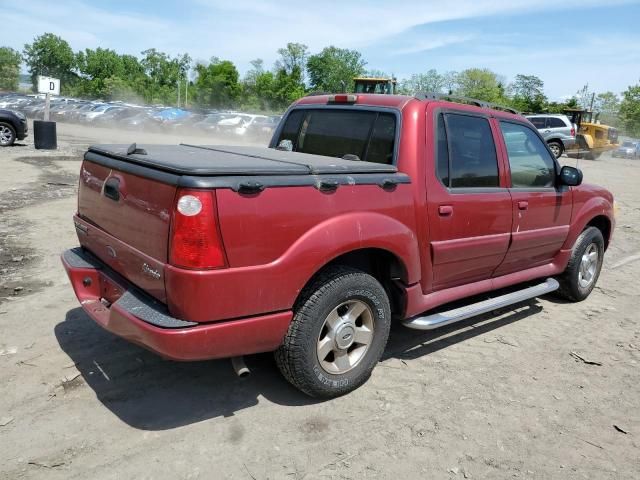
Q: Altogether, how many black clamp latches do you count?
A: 3